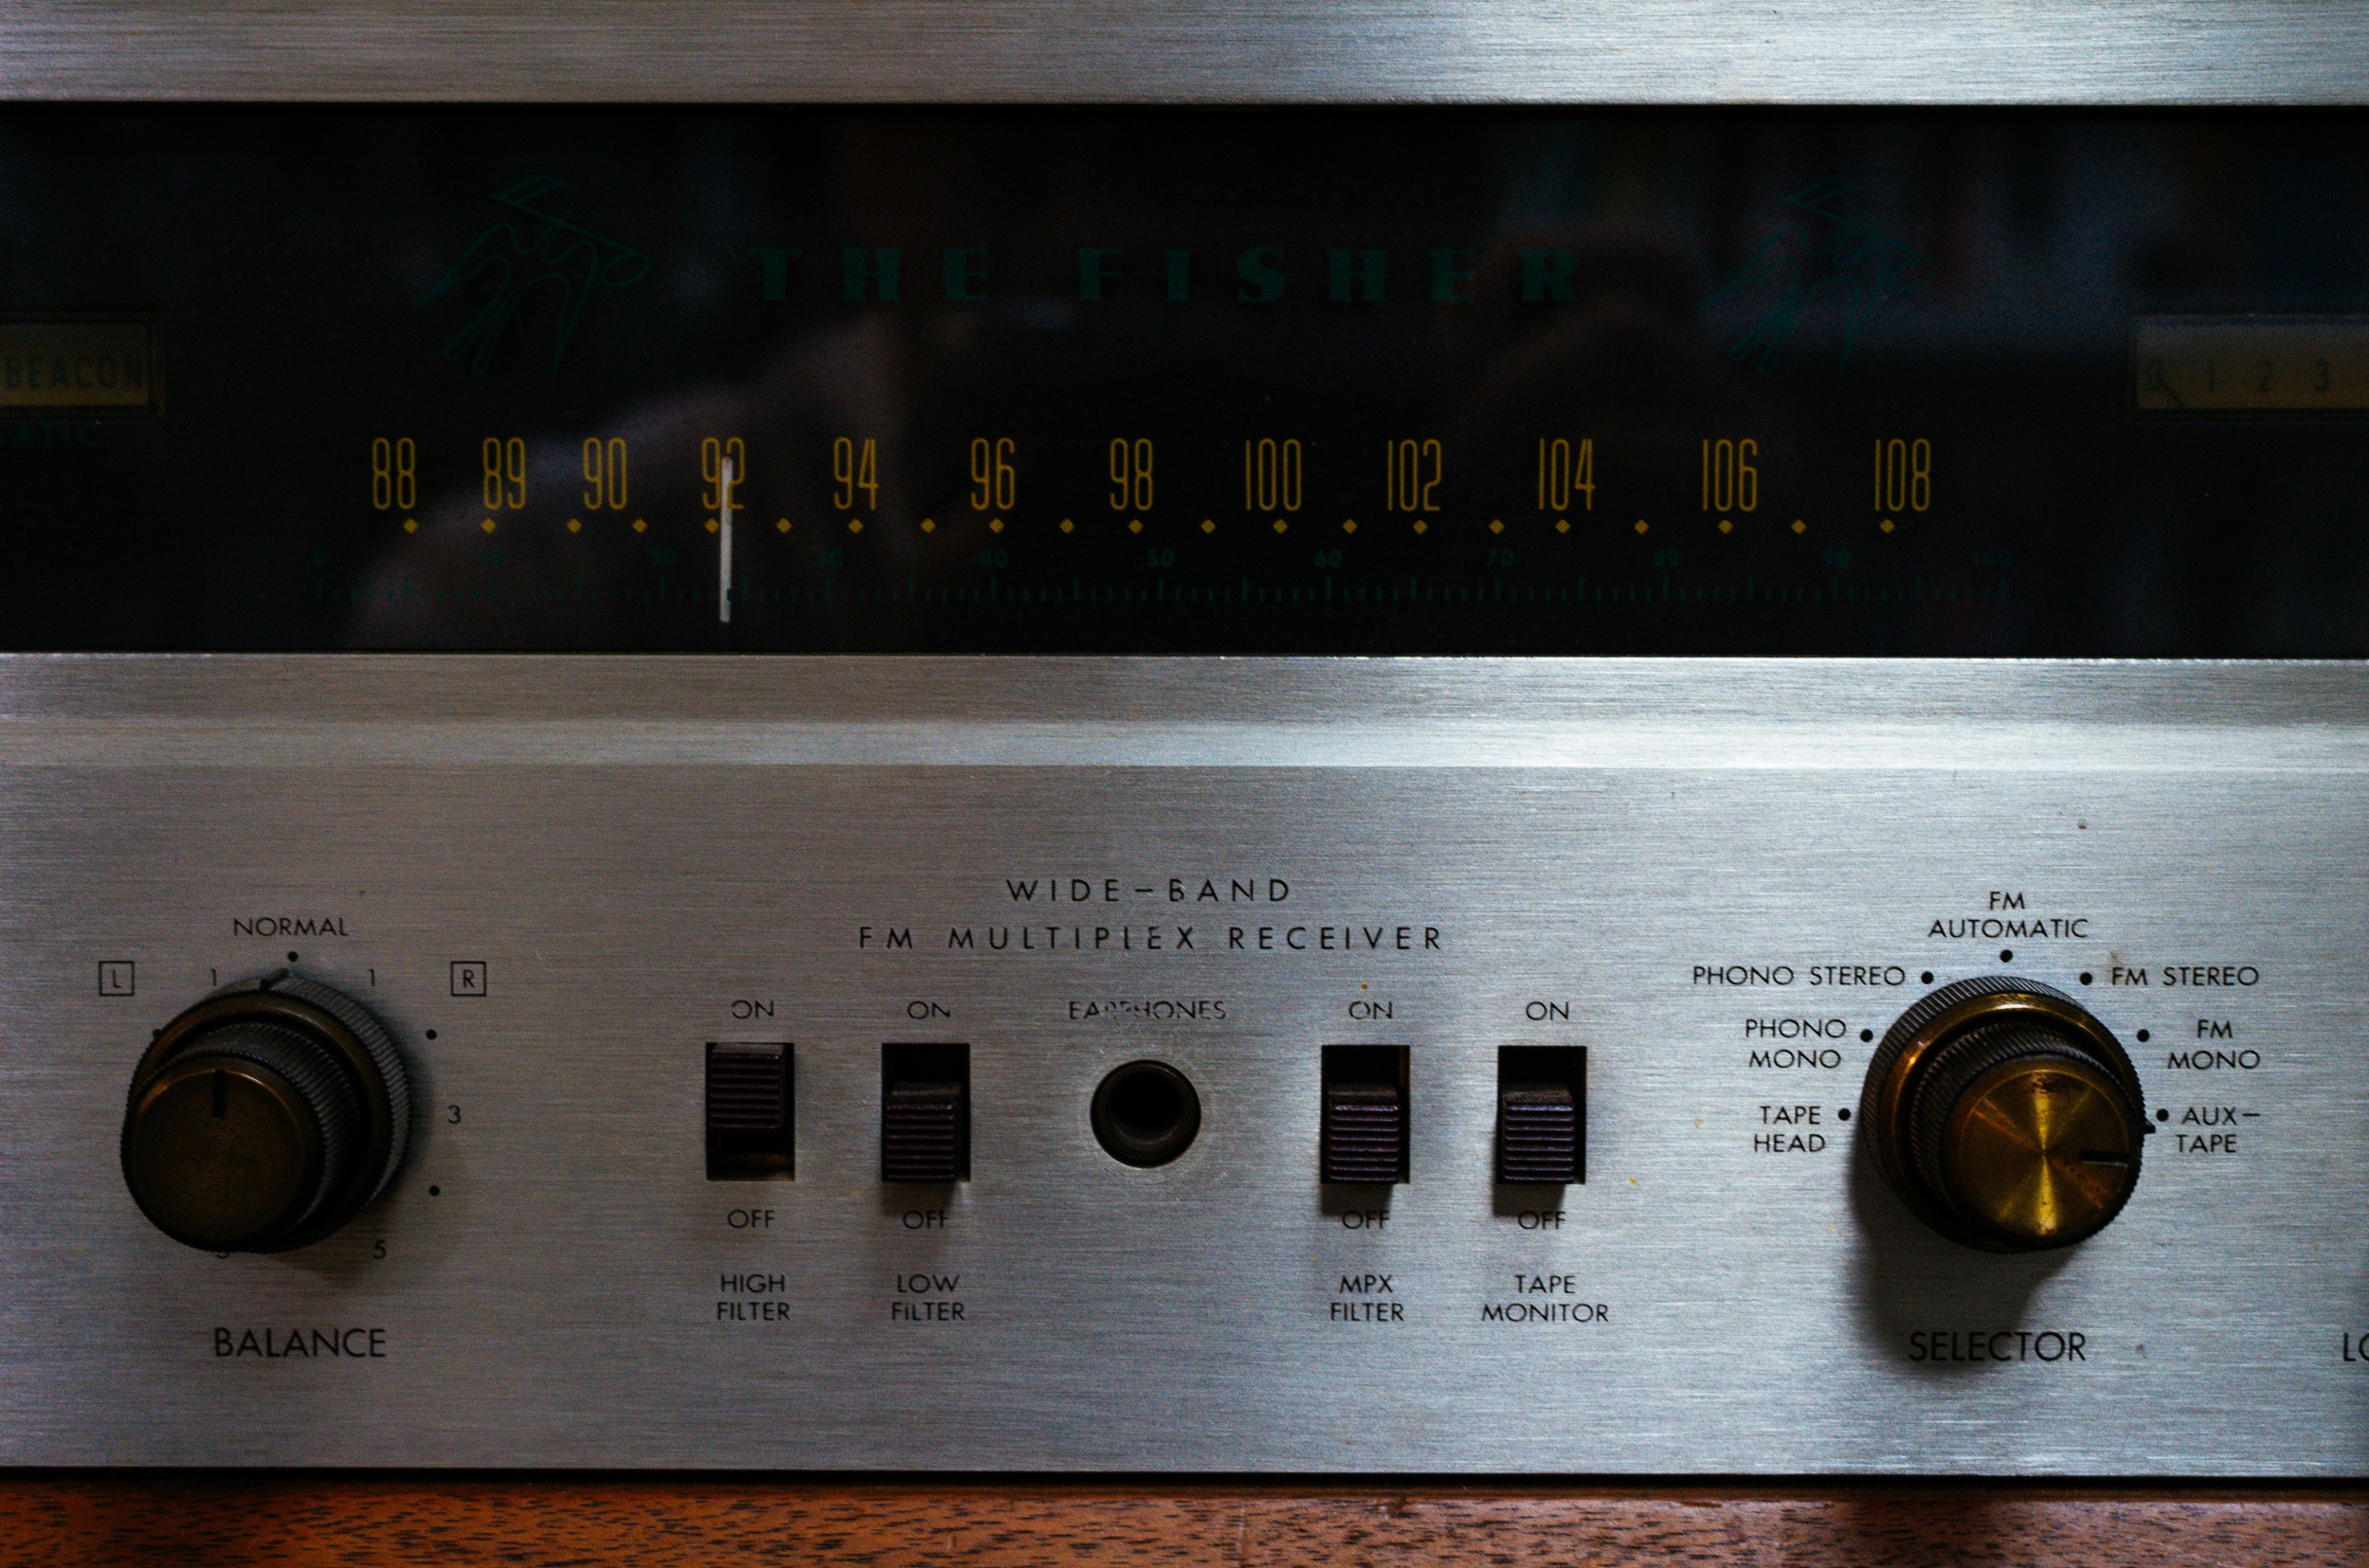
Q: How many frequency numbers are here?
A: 12